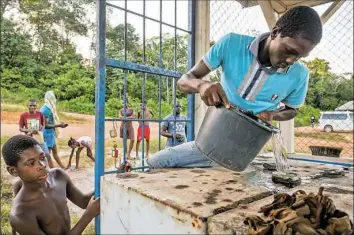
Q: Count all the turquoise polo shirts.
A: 1